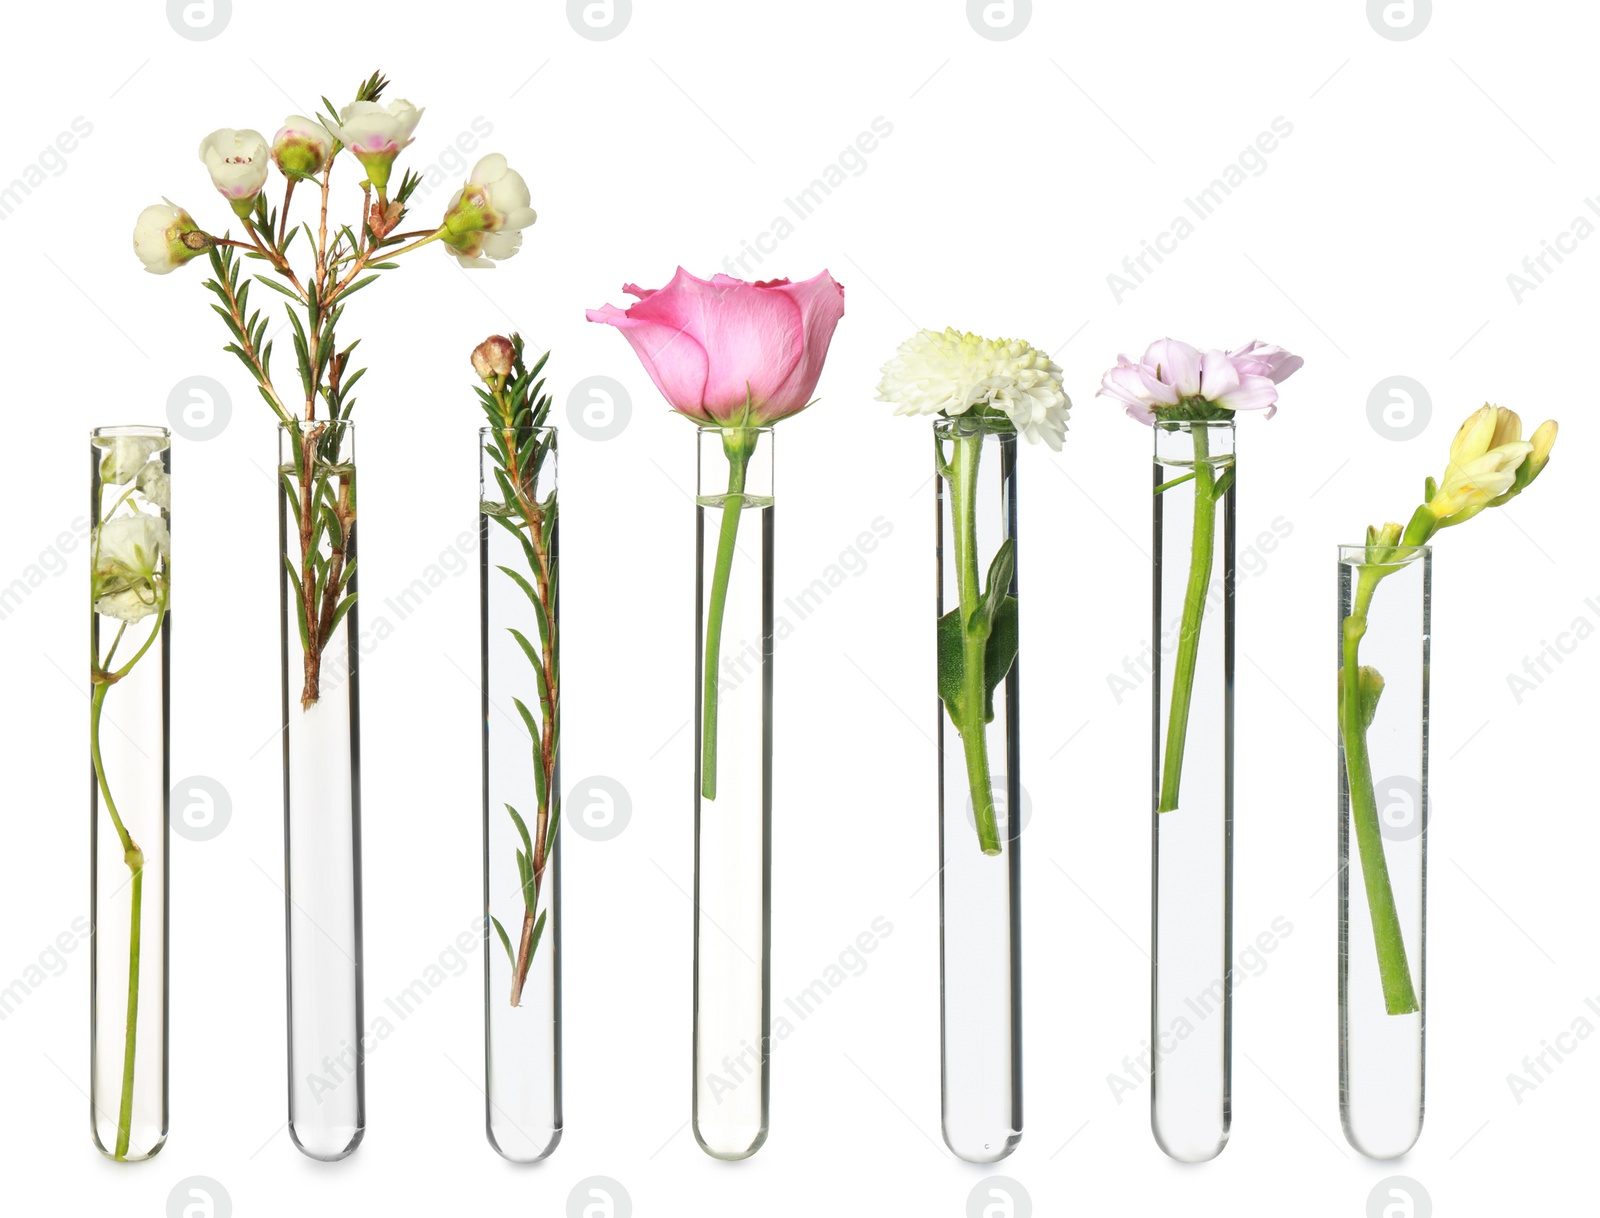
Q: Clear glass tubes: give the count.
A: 7